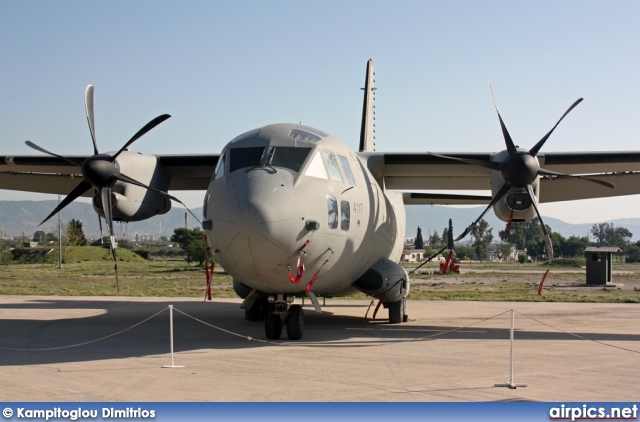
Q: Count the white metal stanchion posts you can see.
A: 2